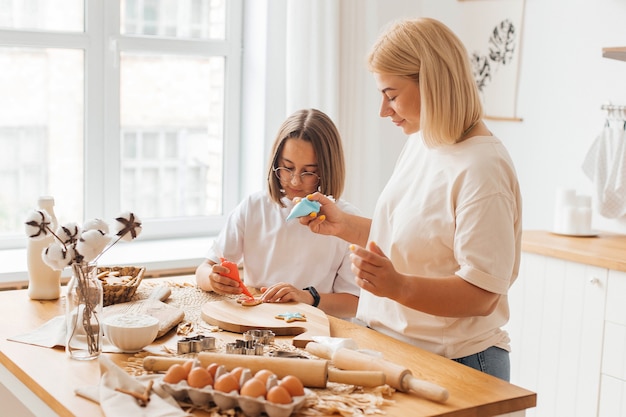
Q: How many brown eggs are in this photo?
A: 10